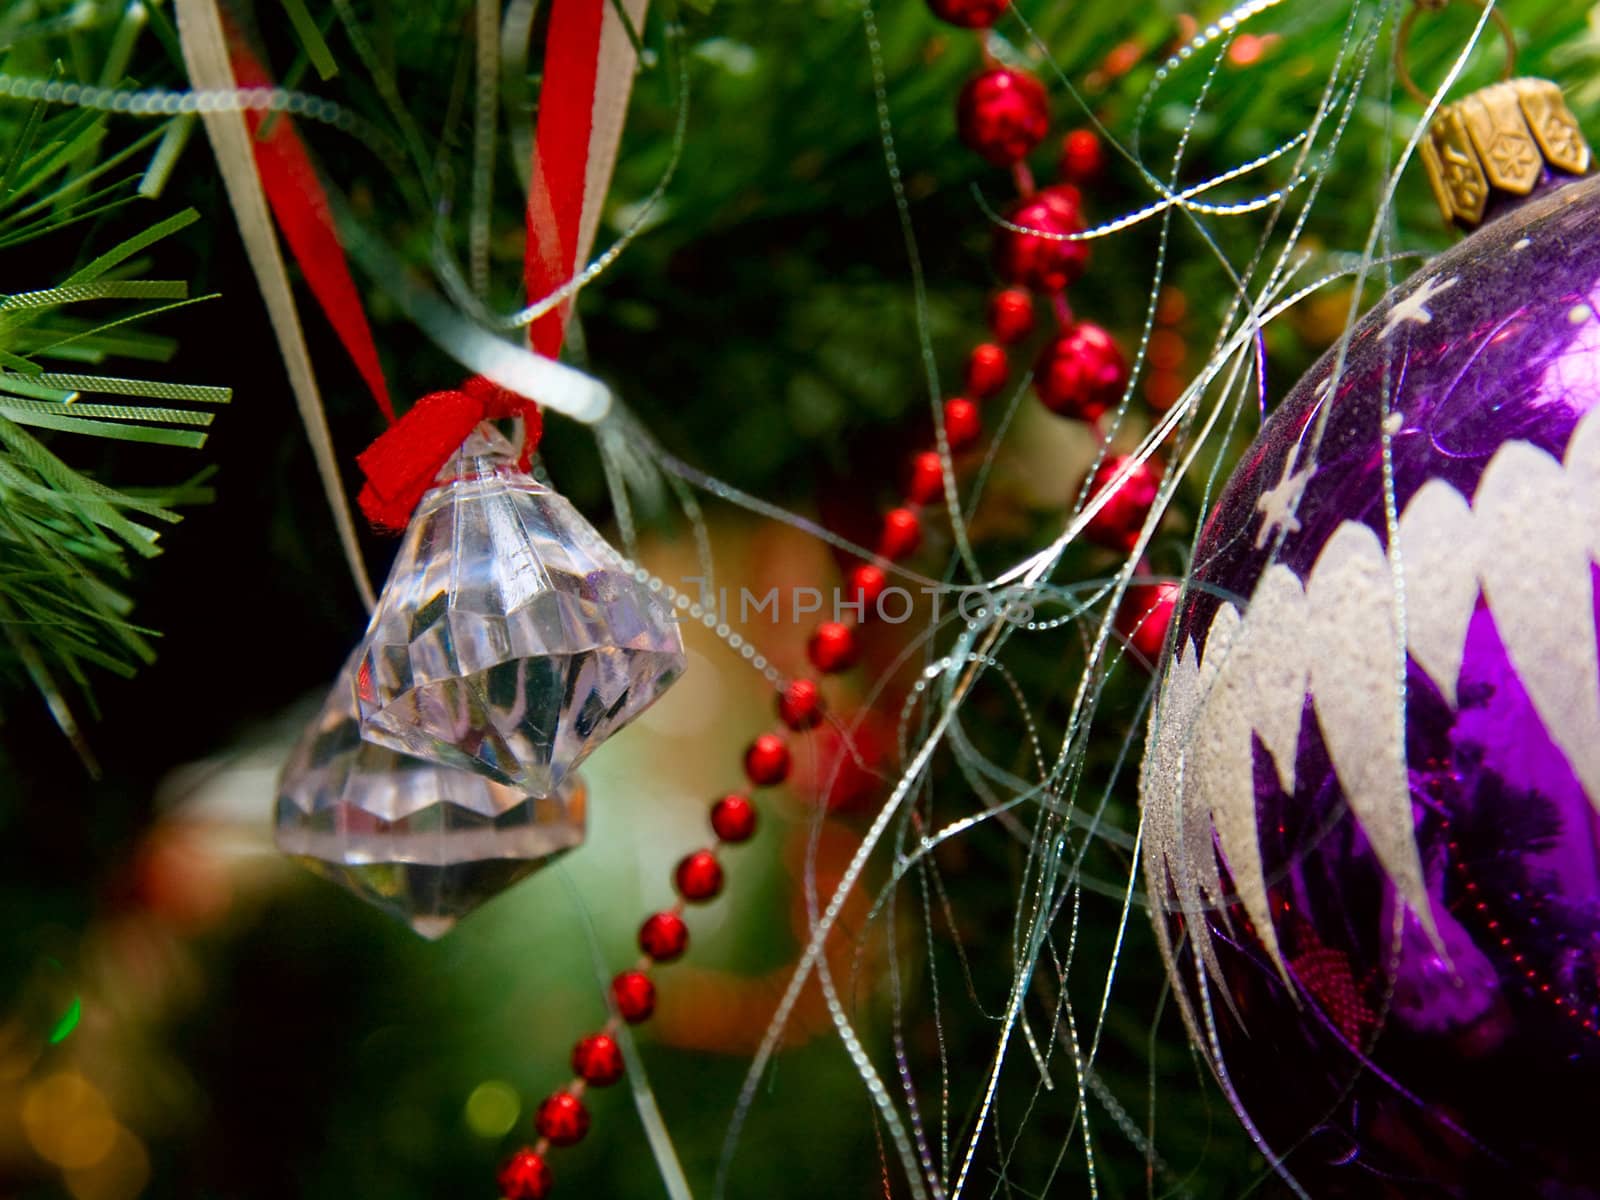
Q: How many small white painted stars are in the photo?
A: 2